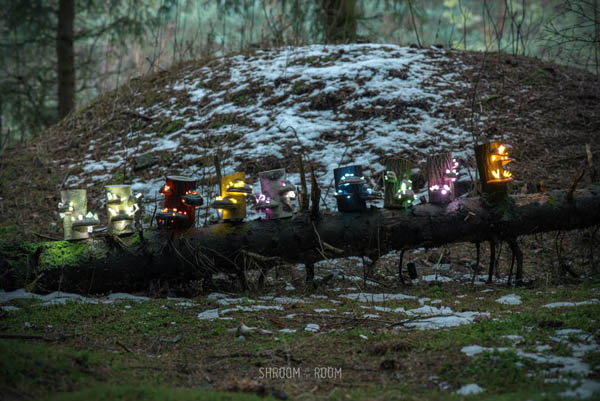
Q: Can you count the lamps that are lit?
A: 9